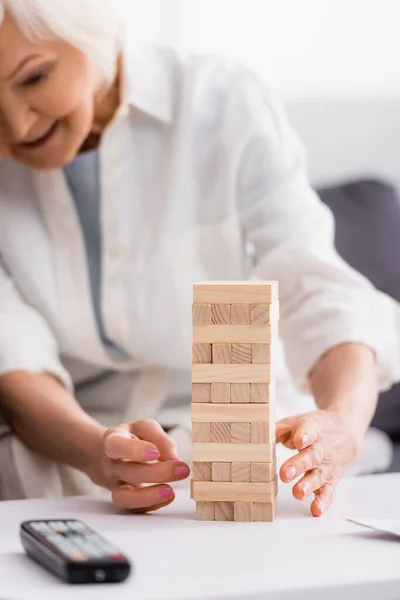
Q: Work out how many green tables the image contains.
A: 0